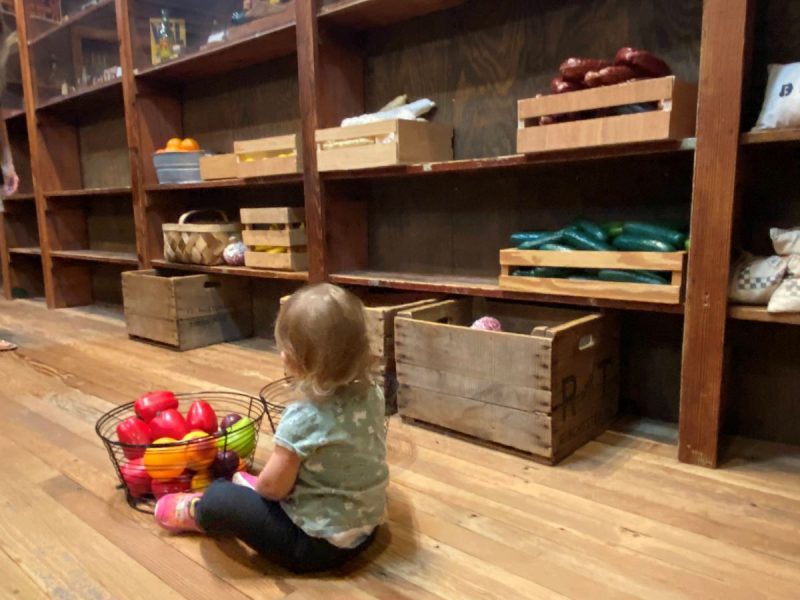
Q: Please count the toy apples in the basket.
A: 1